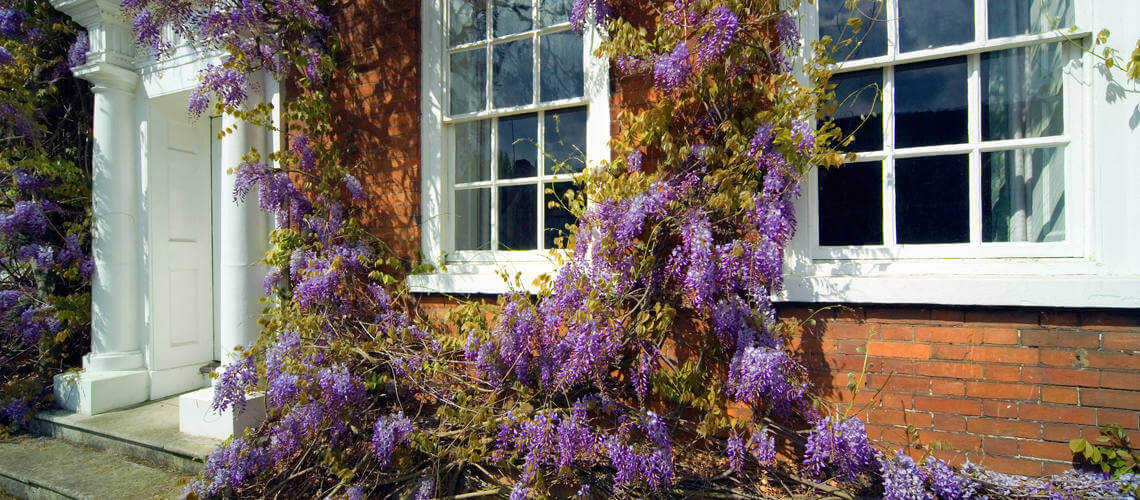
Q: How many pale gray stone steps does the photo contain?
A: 2